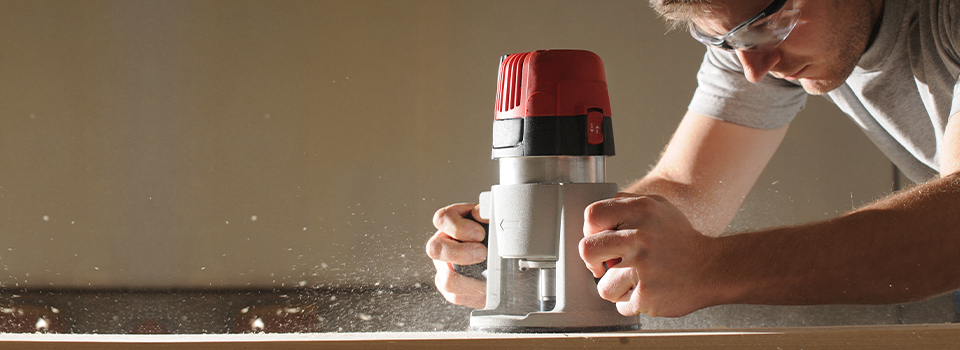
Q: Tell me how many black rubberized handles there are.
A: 2